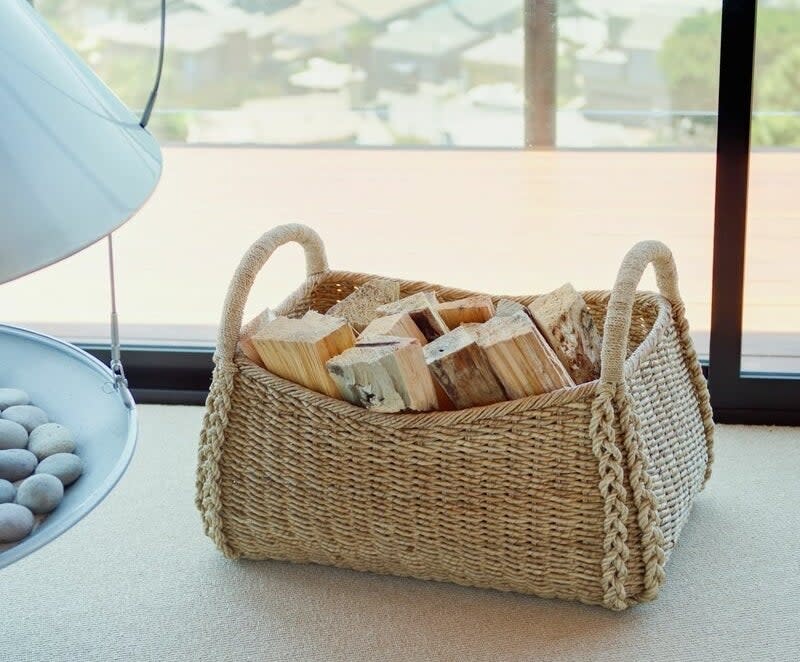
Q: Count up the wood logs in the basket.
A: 11